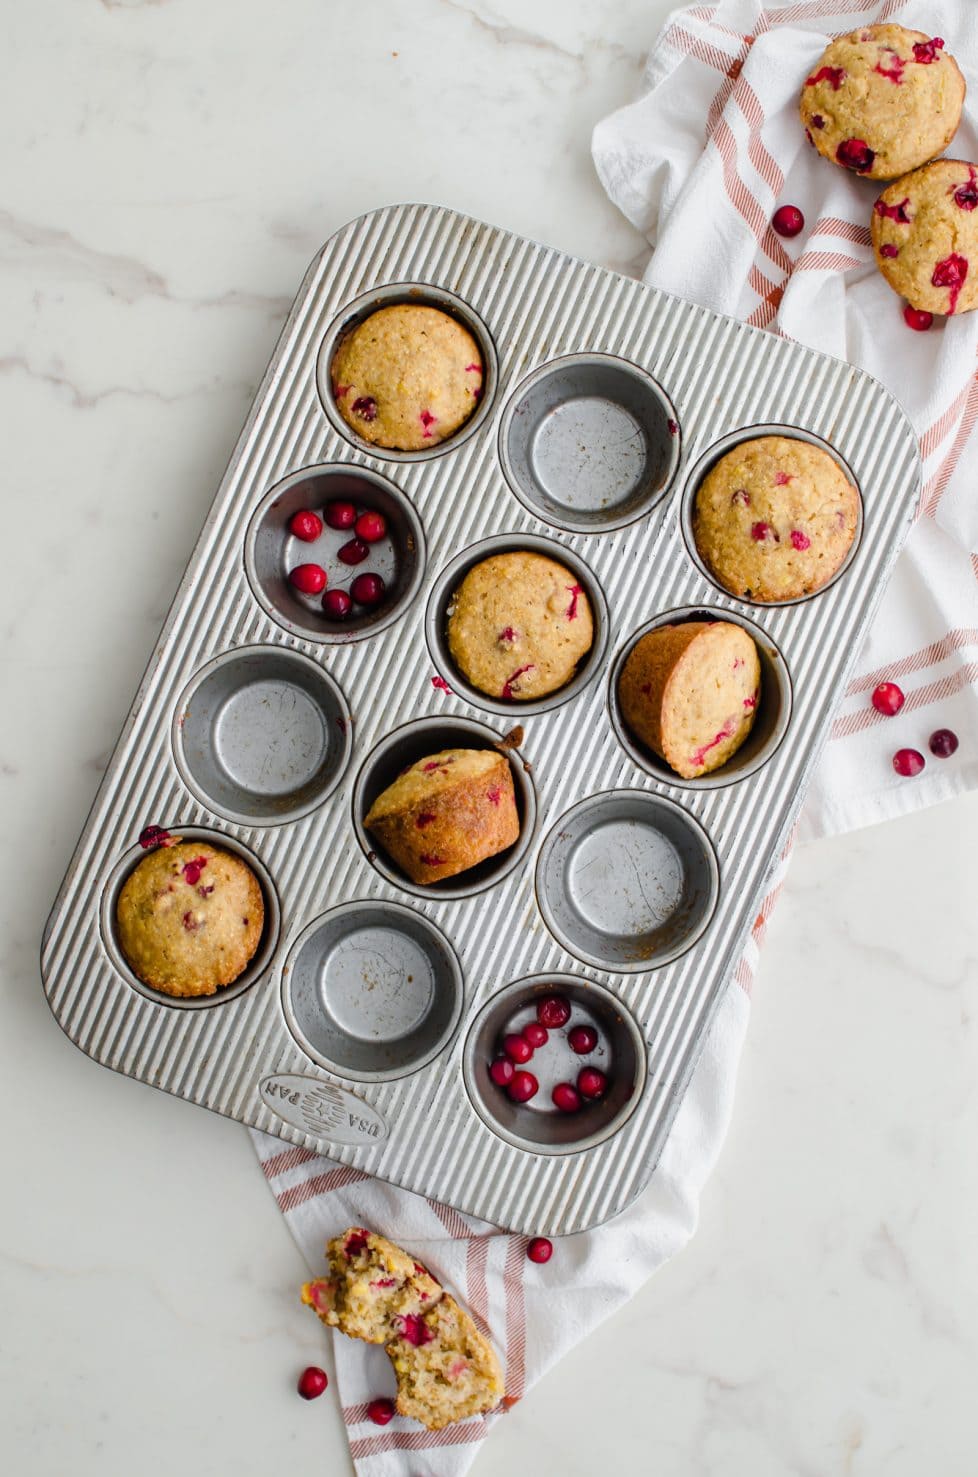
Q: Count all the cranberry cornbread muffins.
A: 9